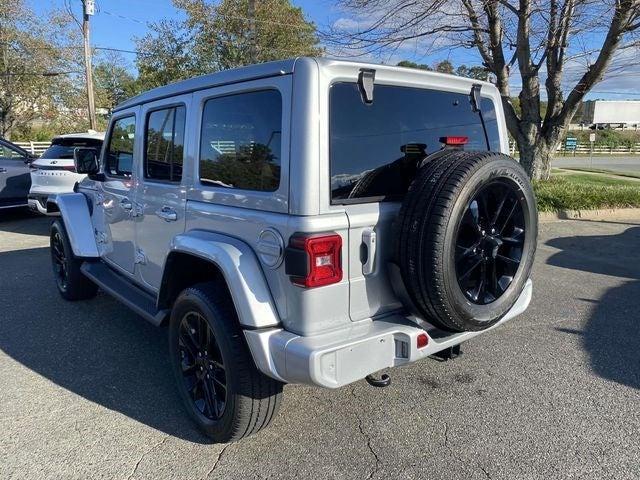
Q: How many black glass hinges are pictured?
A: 2